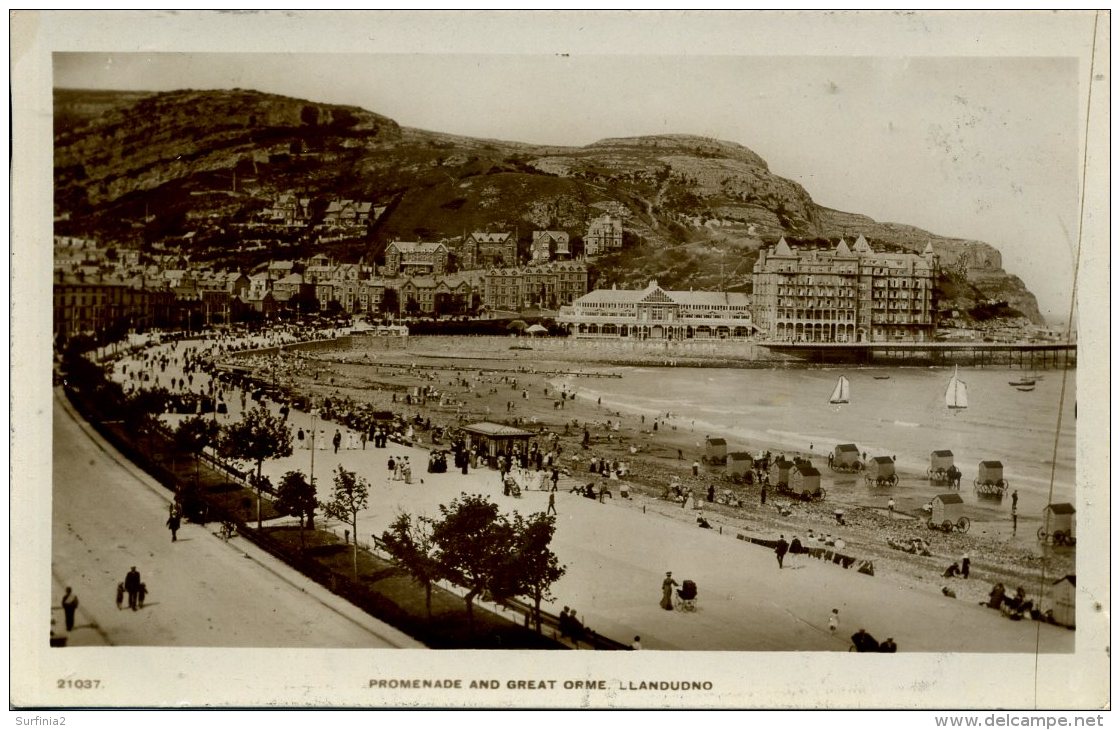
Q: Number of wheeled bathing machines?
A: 11